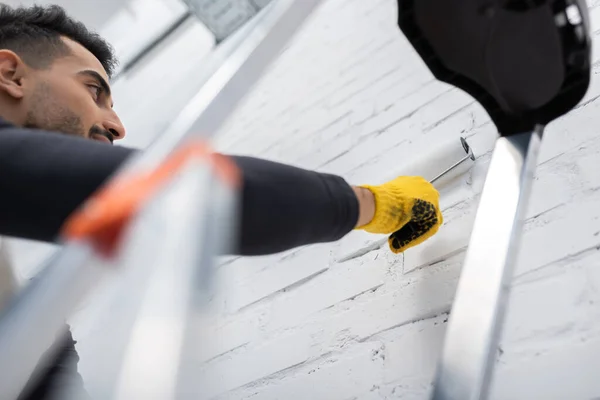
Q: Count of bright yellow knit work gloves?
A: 1